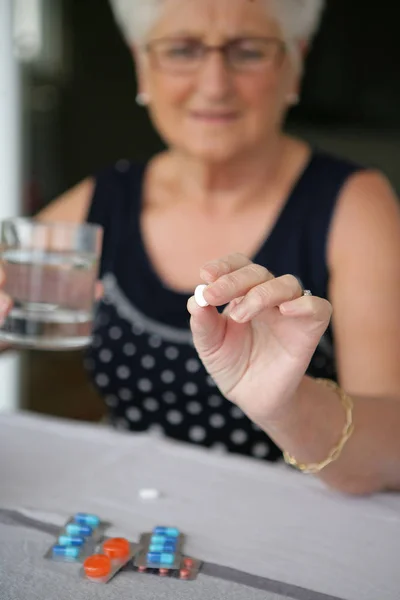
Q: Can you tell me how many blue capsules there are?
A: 8